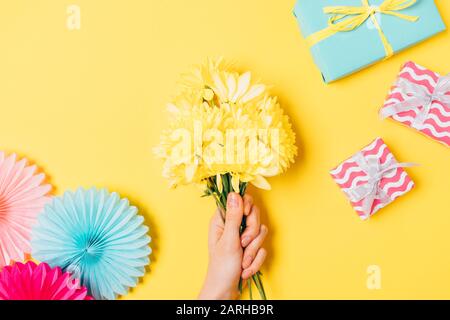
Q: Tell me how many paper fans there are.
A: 3